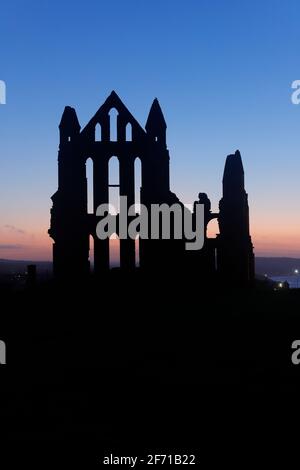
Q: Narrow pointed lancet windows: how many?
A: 9